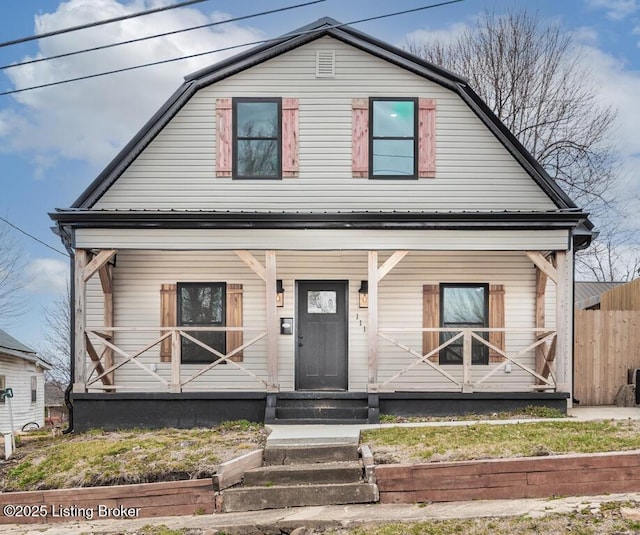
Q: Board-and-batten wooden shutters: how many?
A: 8